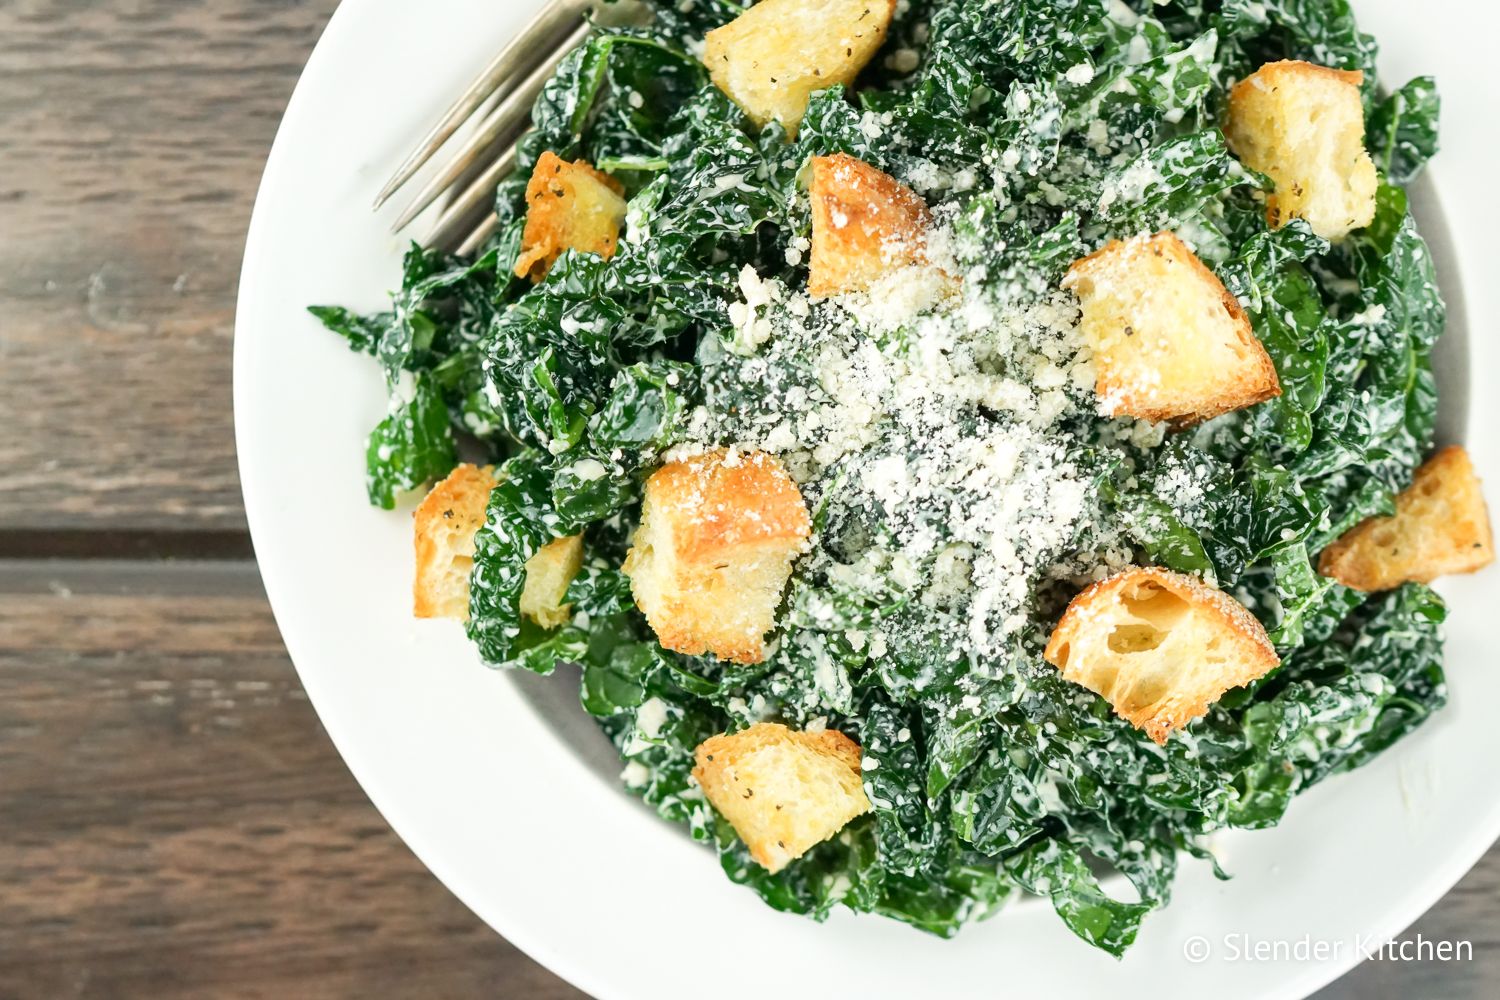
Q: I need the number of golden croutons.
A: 10